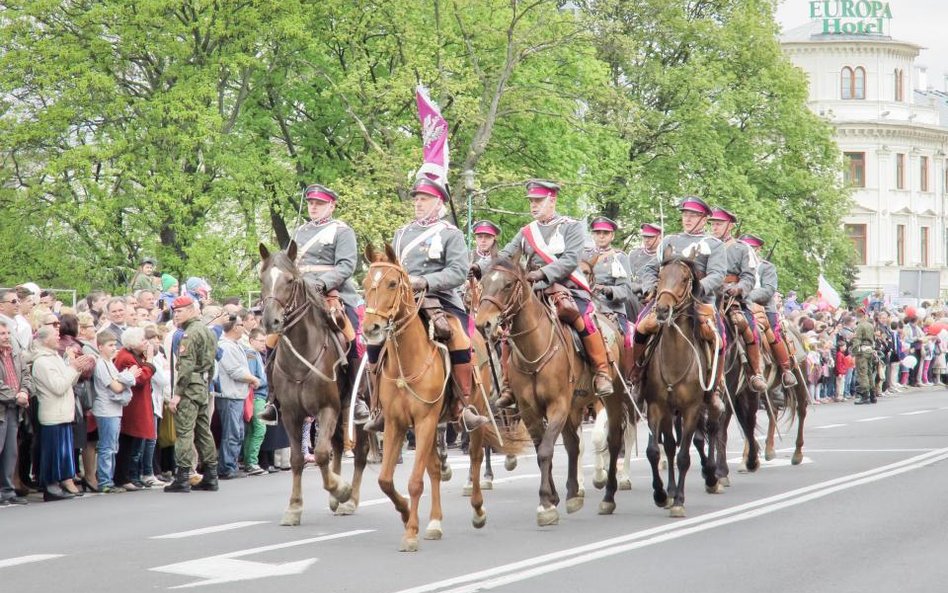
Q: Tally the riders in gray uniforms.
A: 9